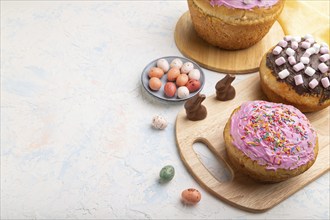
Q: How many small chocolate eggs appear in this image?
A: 14